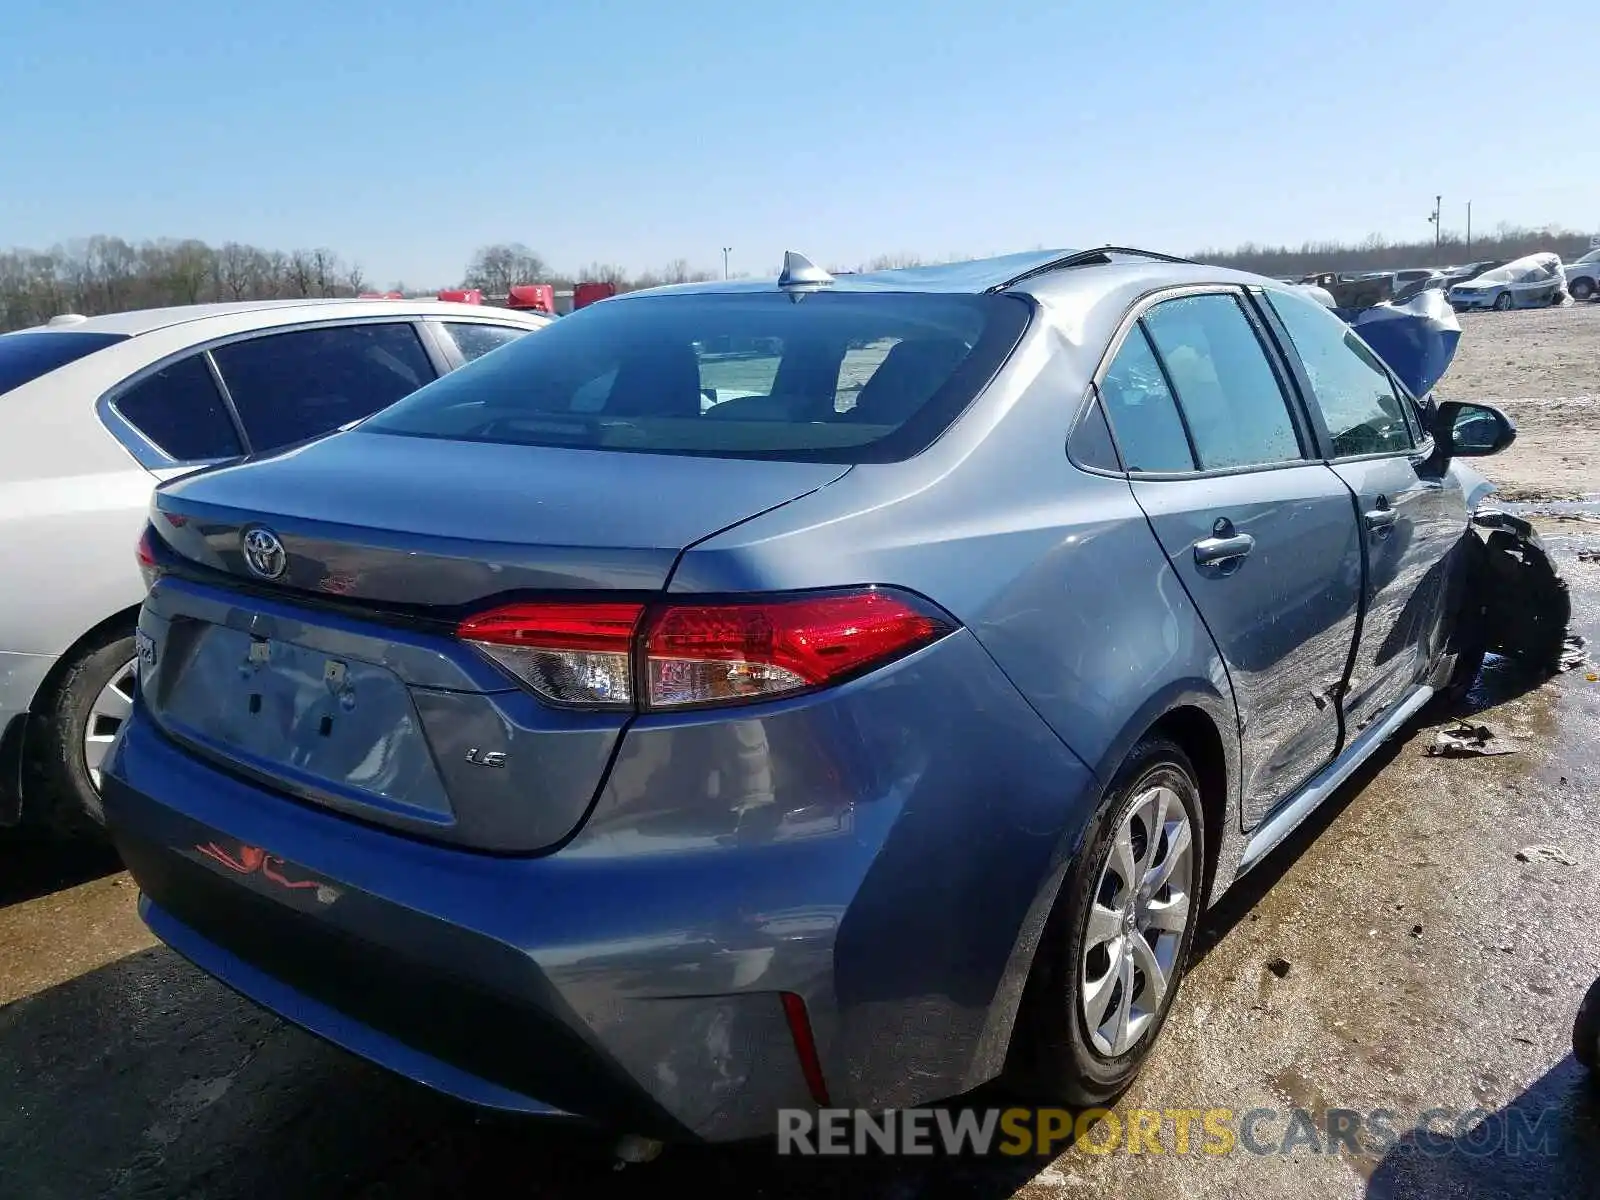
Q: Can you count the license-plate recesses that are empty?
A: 1